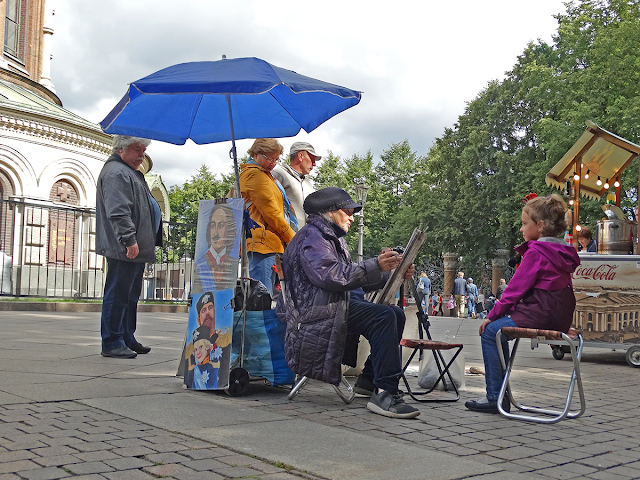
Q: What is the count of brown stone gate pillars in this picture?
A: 2